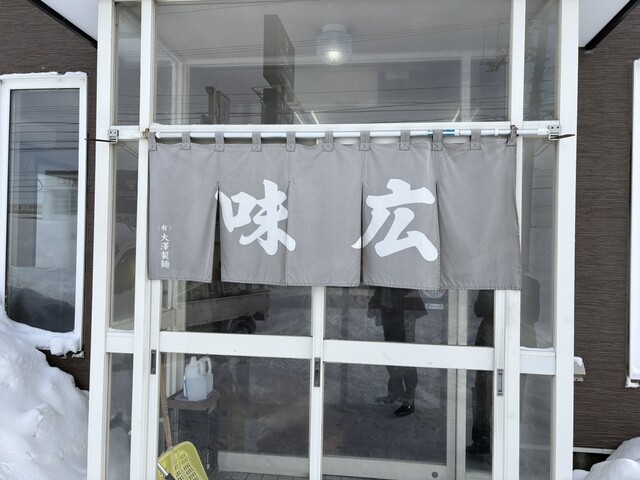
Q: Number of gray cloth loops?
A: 11